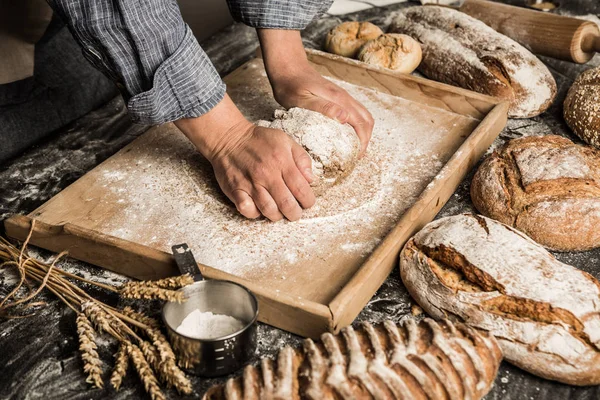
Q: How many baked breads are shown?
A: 7